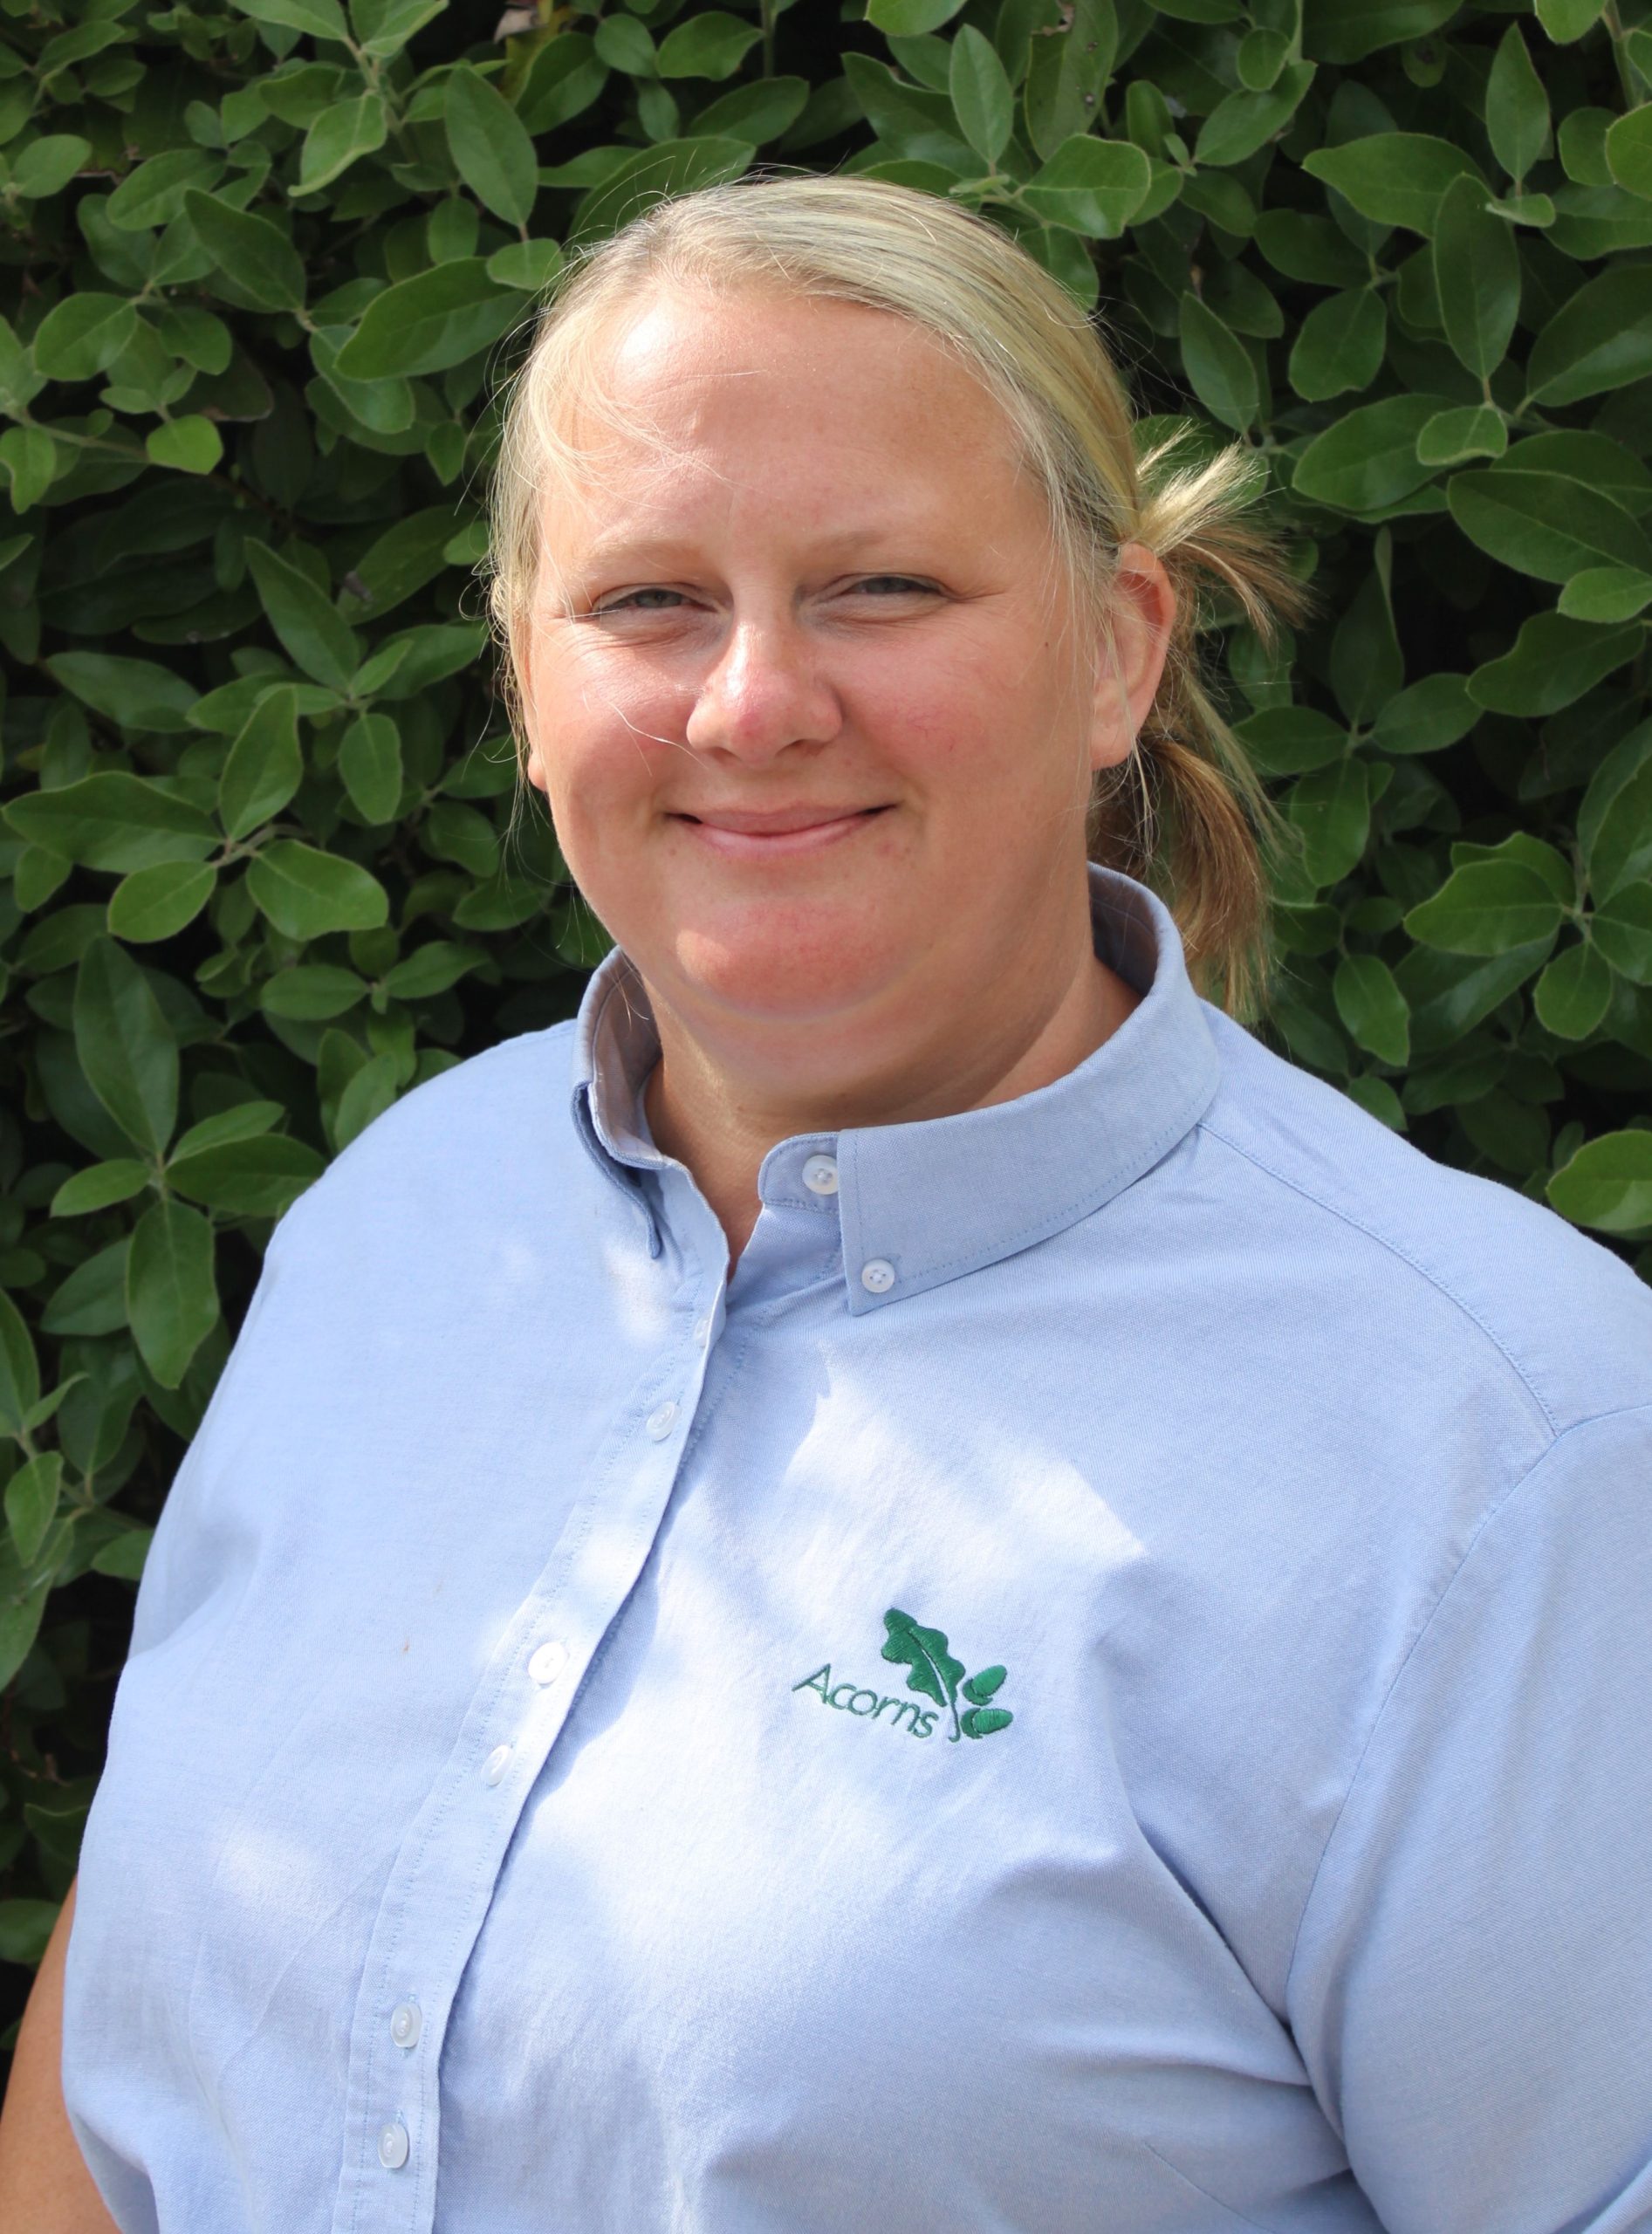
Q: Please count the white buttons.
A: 8